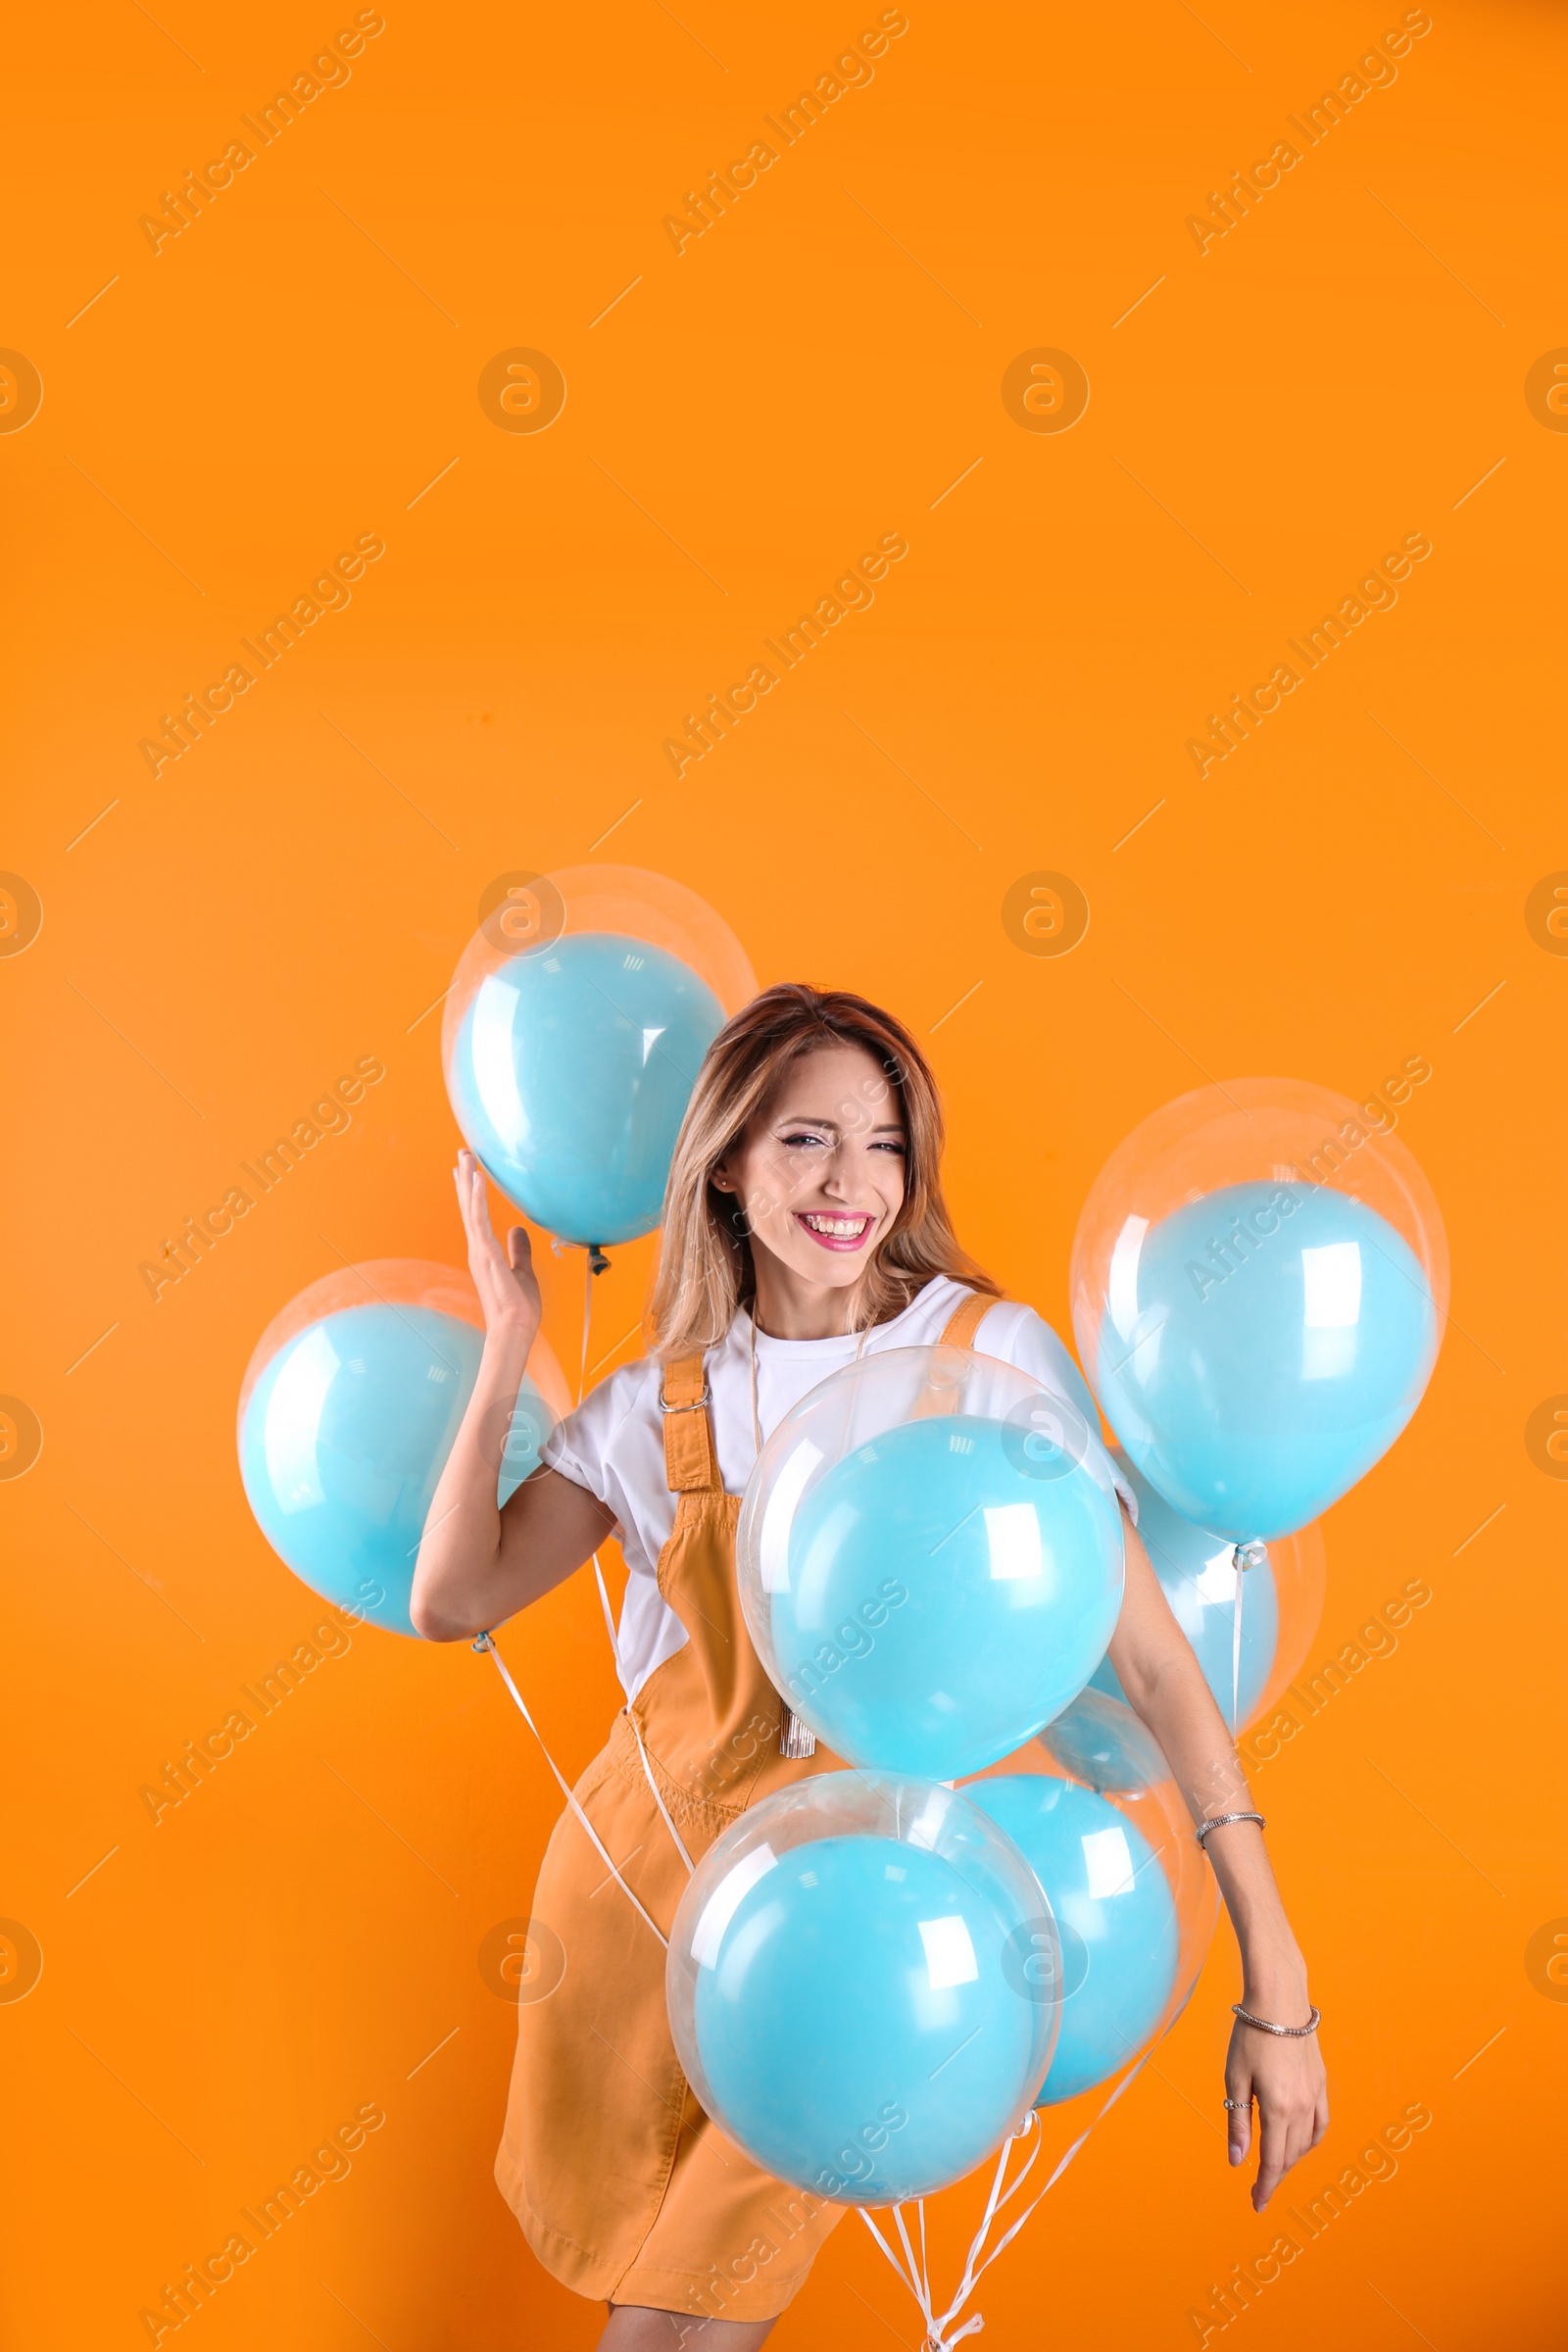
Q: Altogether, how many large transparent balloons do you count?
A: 7